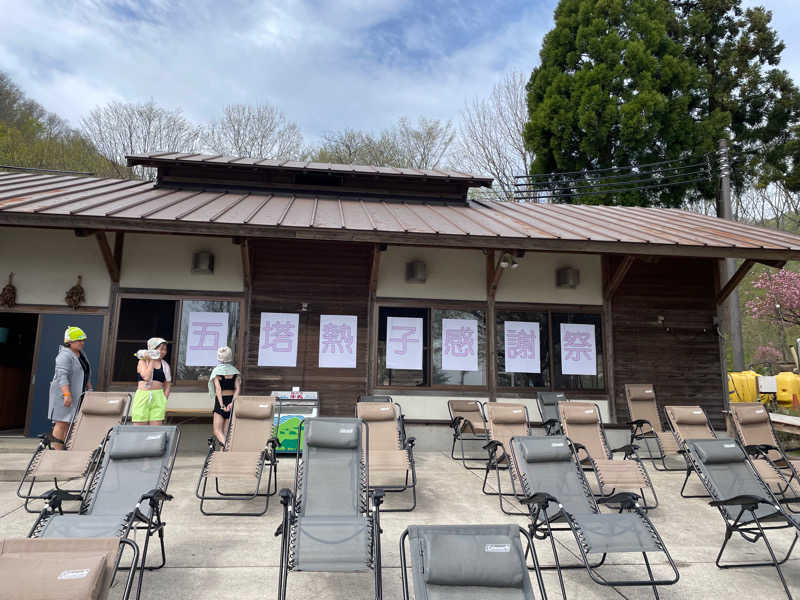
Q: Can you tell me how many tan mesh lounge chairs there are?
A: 10